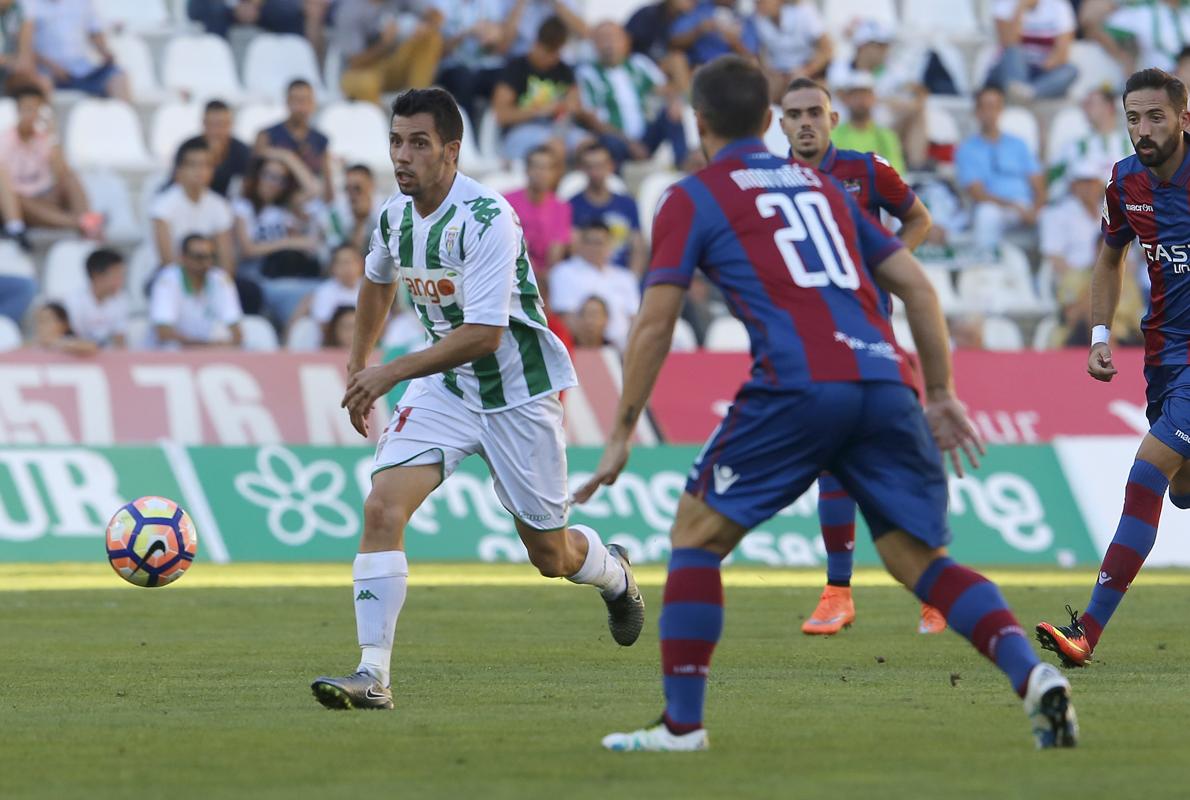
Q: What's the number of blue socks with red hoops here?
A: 4